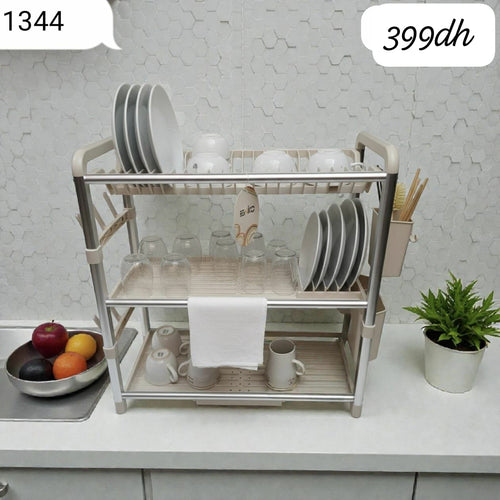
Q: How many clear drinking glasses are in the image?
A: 10